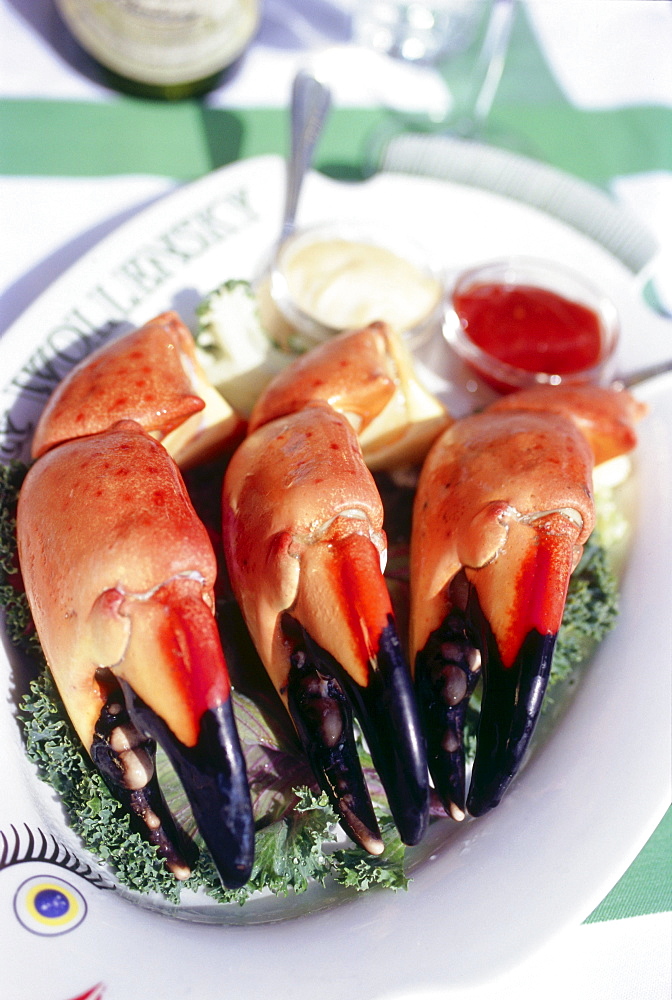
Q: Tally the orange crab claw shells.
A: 3